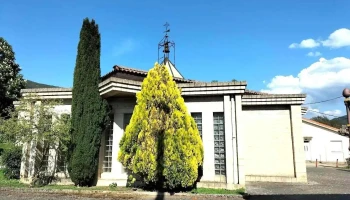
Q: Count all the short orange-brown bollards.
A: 2